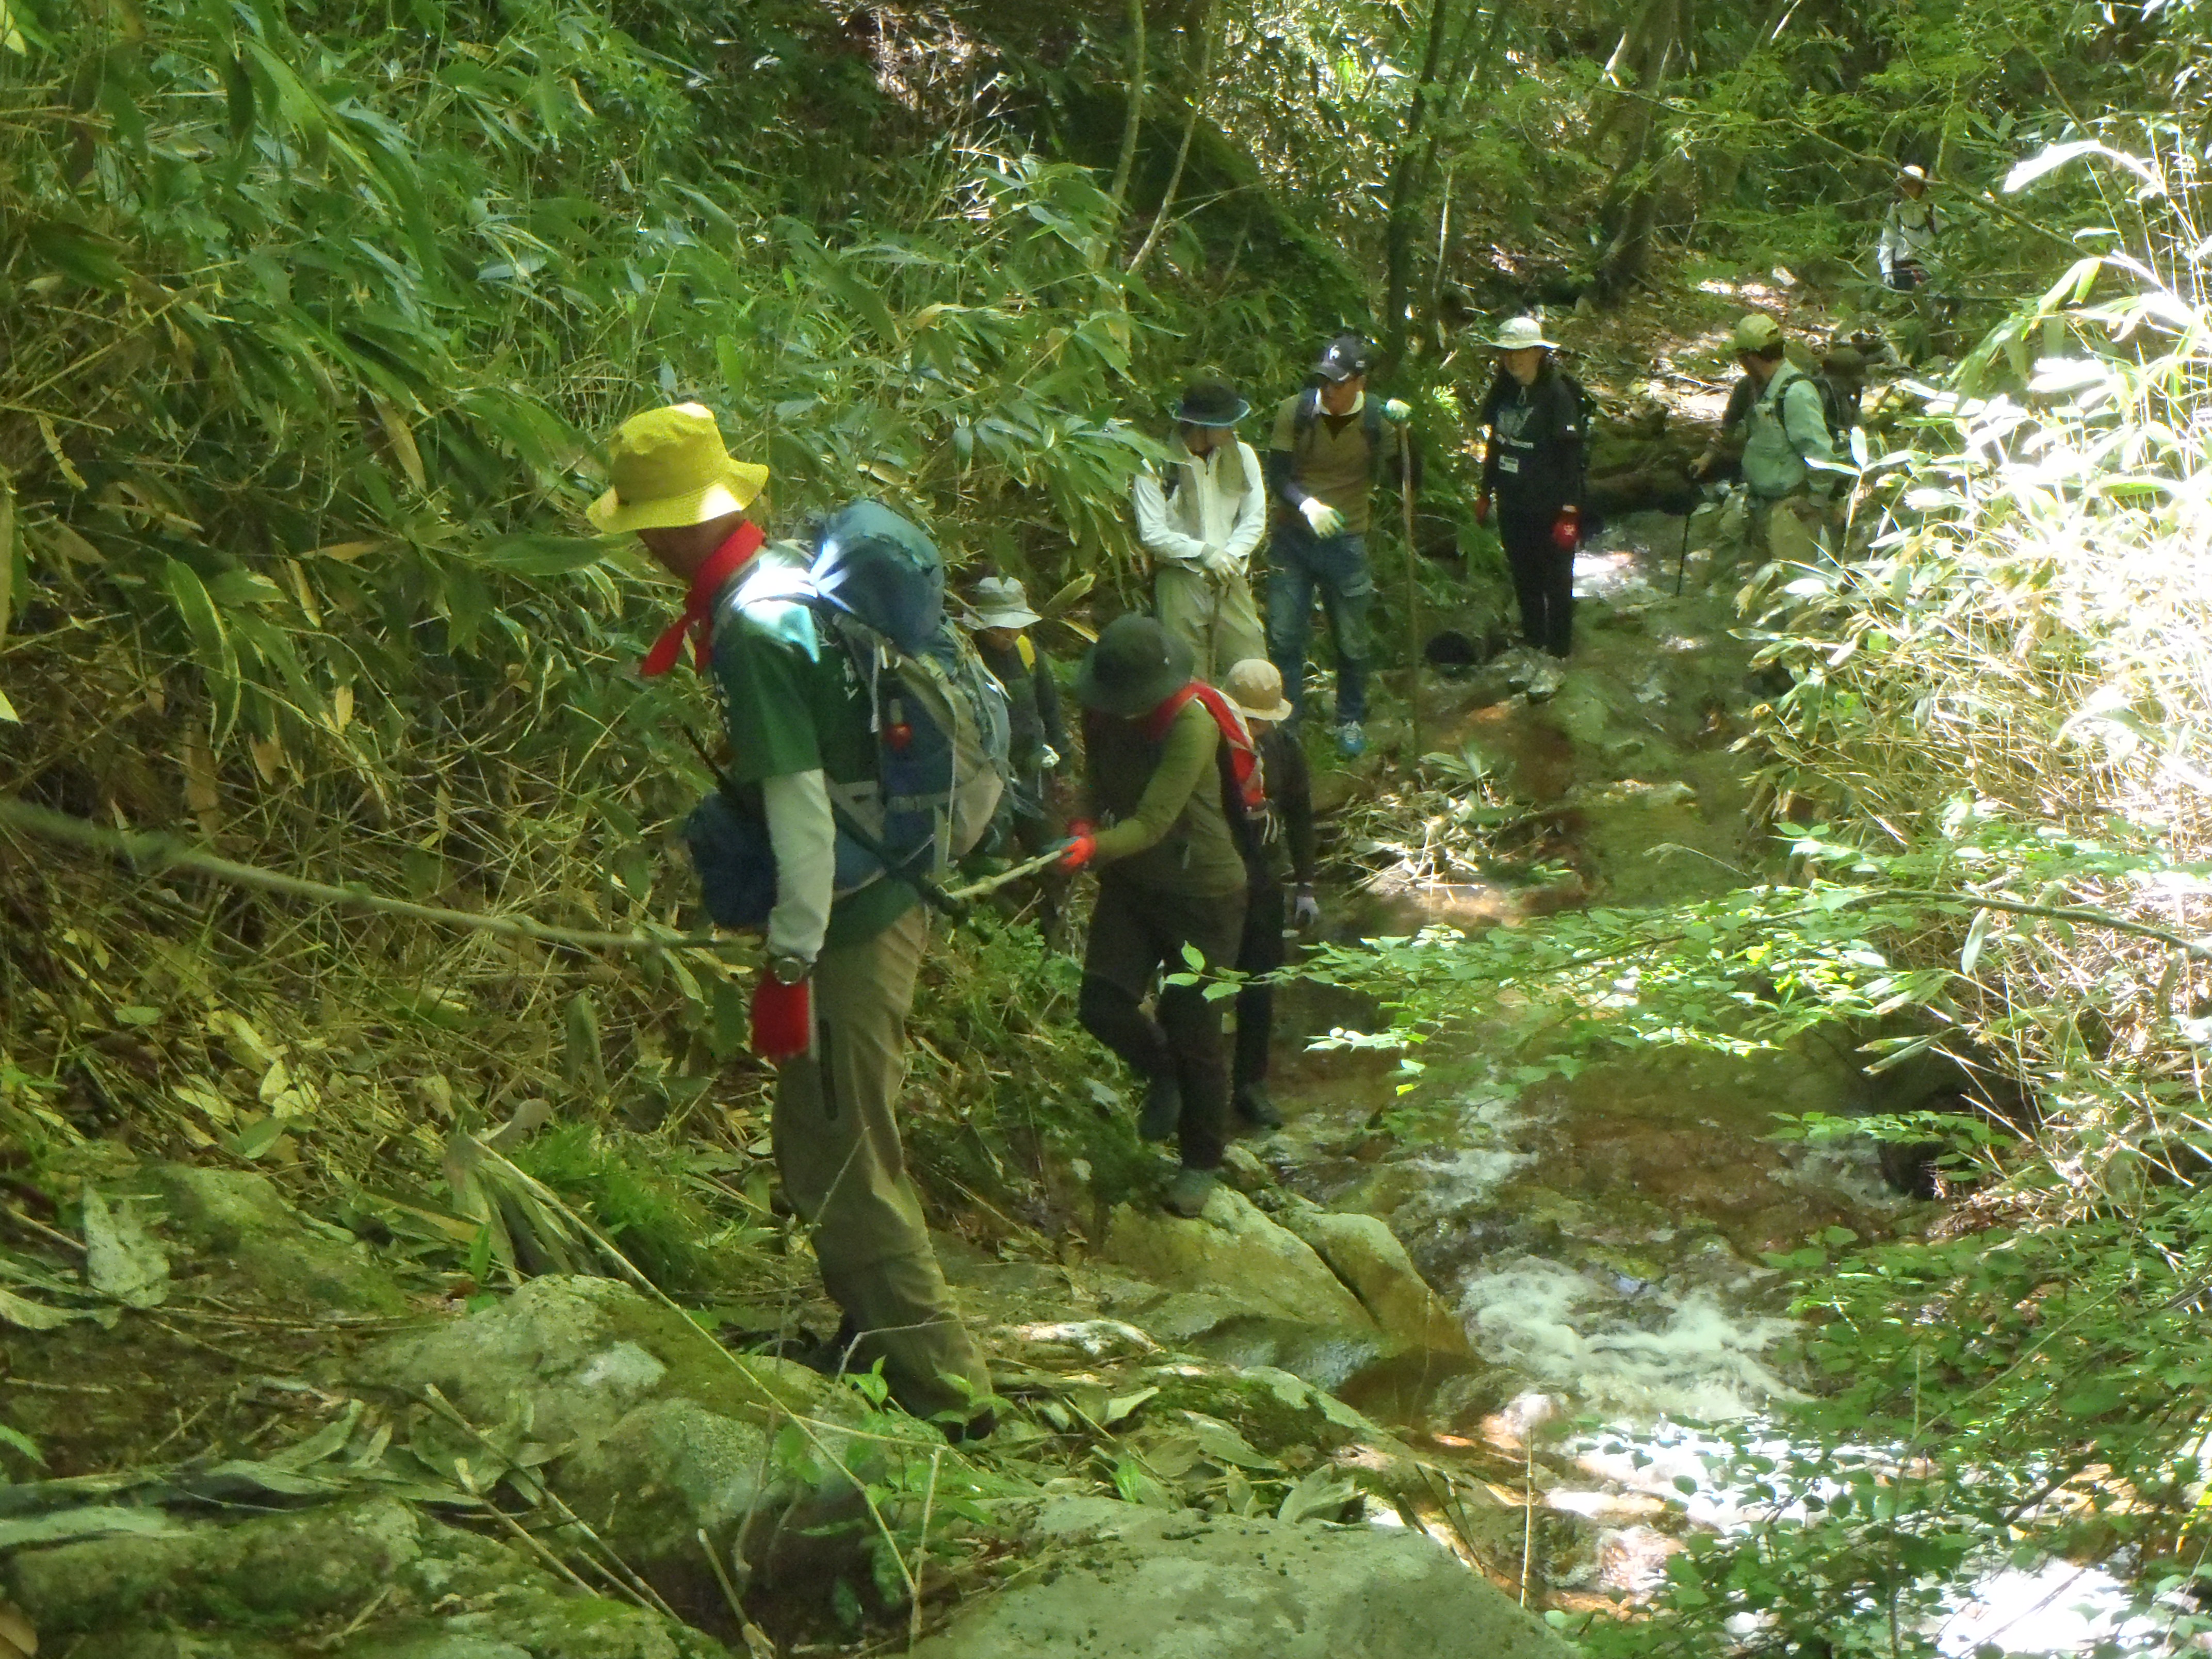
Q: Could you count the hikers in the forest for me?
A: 9